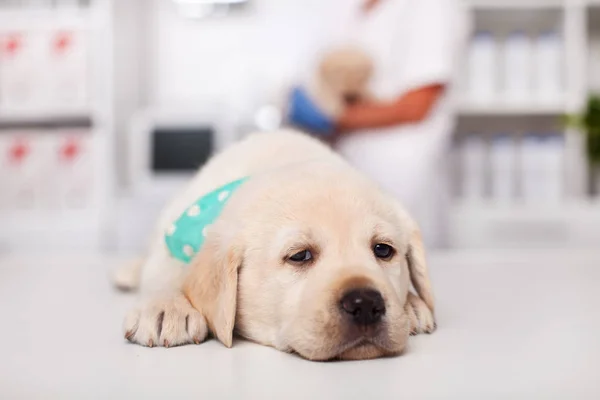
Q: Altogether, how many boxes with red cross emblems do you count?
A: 4